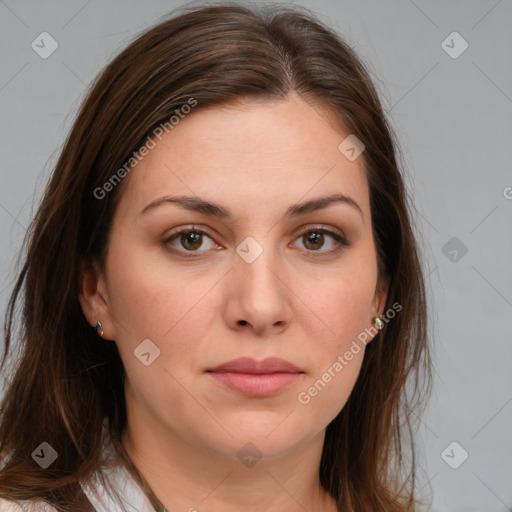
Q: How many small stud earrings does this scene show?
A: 2